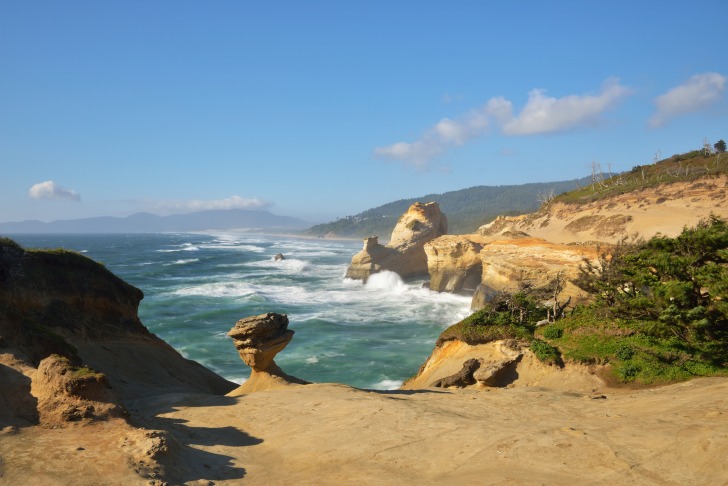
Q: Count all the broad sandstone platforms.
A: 1